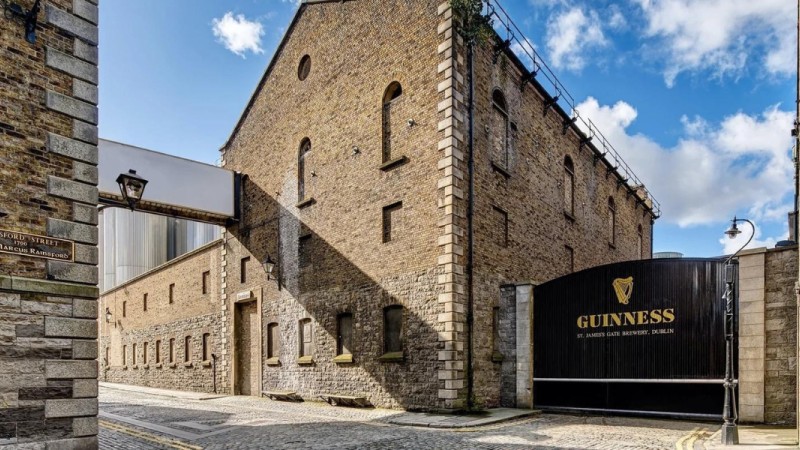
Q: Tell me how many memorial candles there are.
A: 0